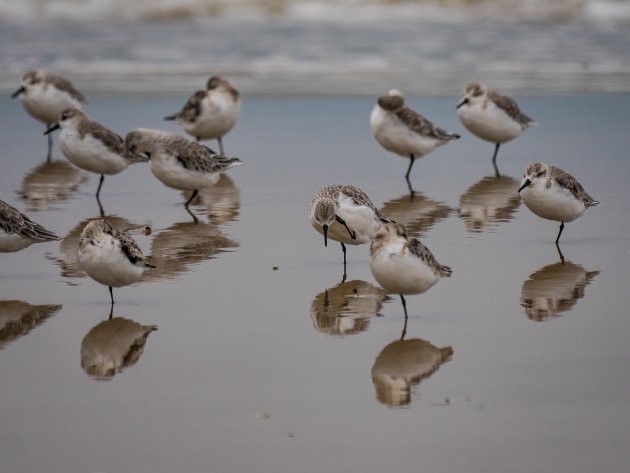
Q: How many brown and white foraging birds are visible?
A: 11